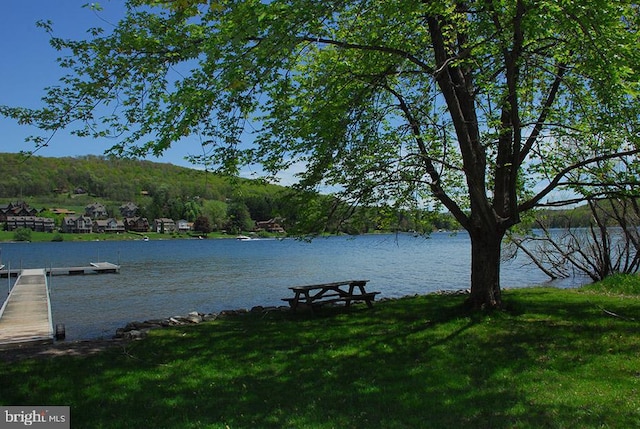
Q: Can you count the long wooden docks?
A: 1